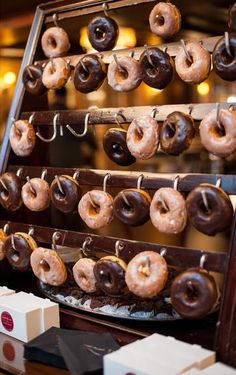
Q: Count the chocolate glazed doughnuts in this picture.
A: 15